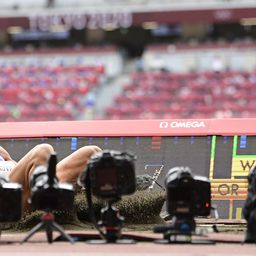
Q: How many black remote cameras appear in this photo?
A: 5